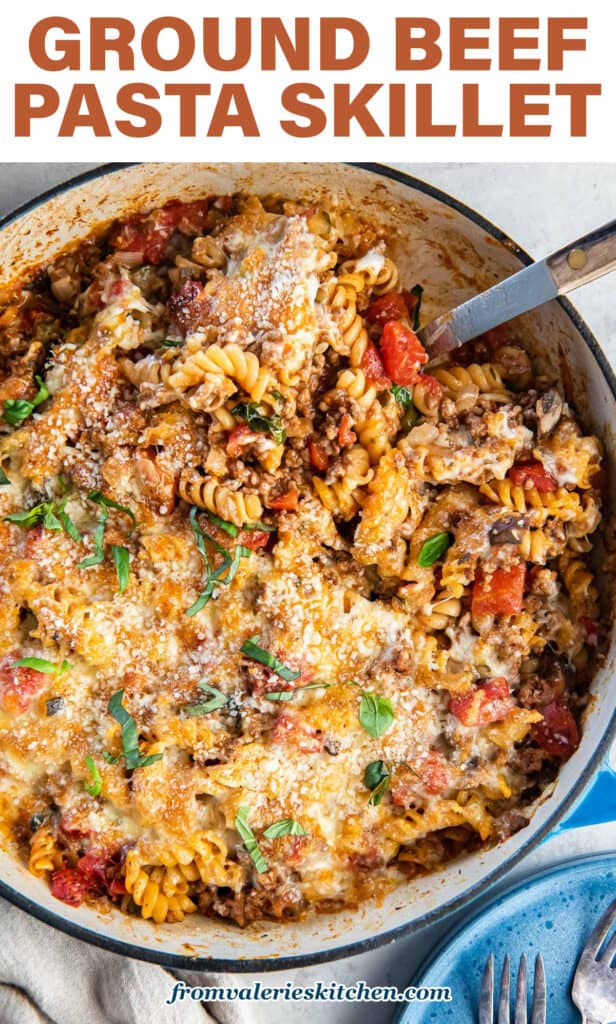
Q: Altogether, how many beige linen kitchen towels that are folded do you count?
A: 1